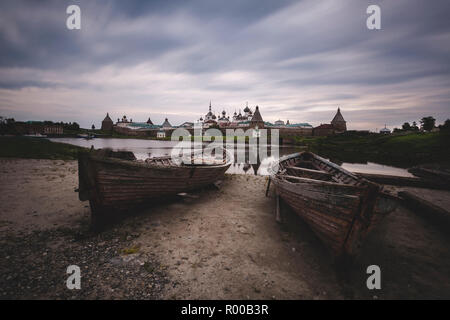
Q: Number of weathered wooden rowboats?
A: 2